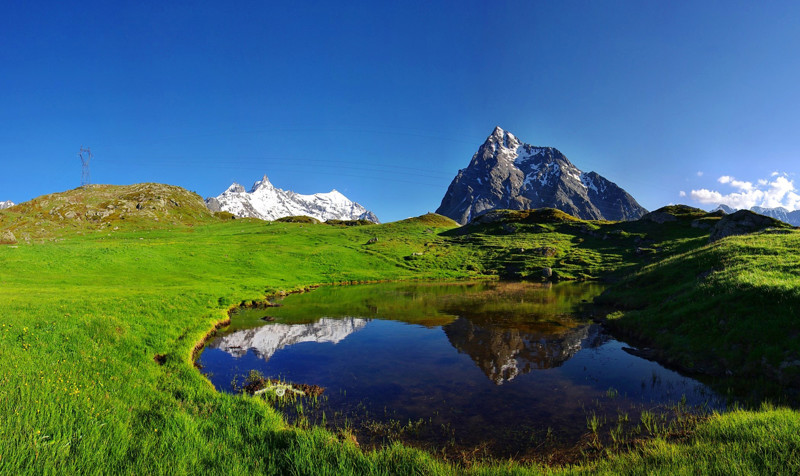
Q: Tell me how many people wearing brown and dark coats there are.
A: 0